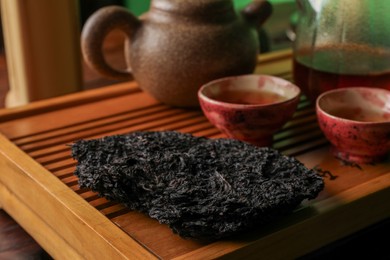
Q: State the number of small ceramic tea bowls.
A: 2